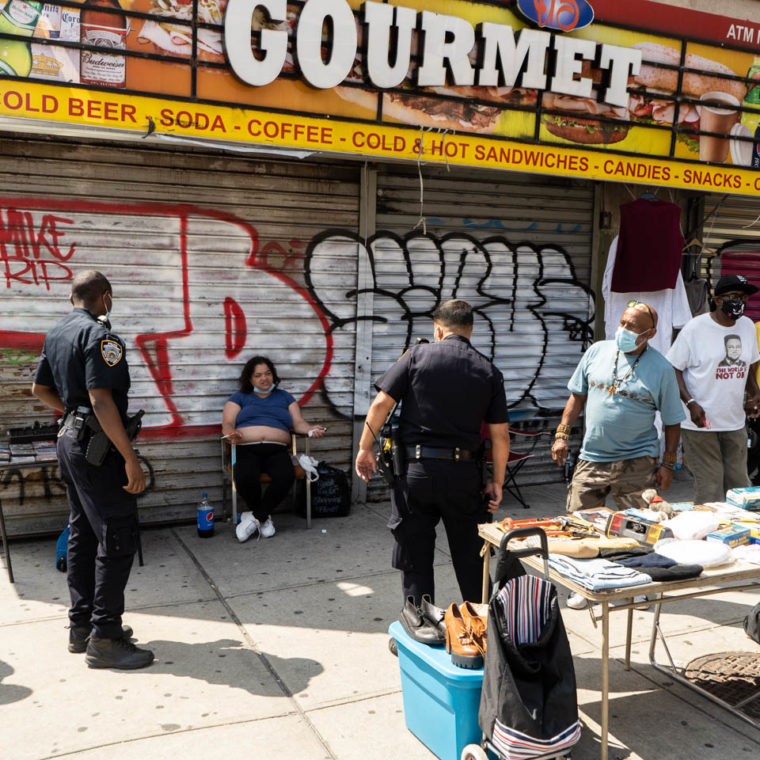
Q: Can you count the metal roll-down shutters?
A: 3